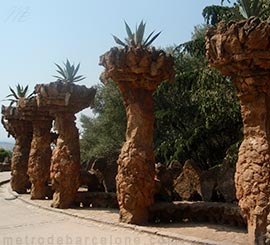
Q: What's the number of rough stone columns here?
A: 5